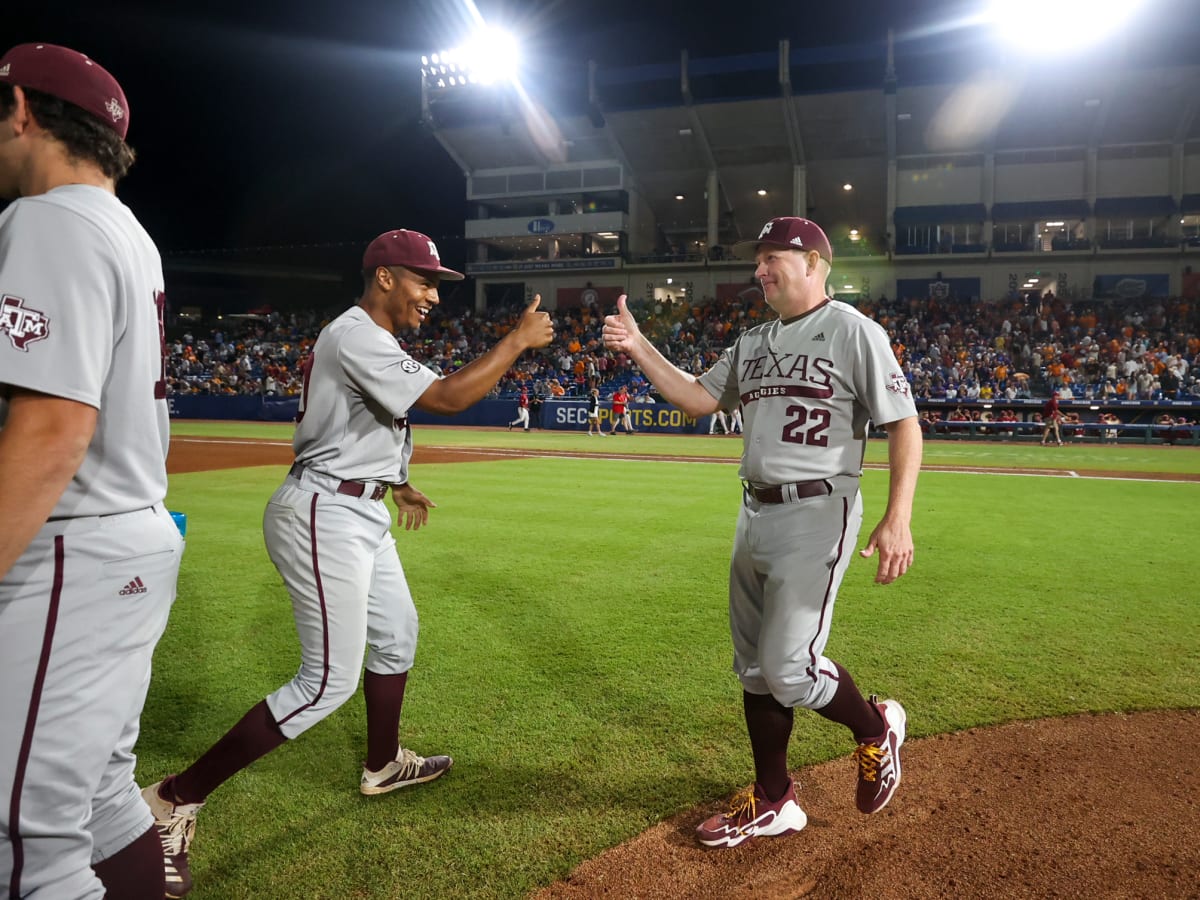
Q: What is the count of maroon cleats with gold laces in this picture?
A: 2